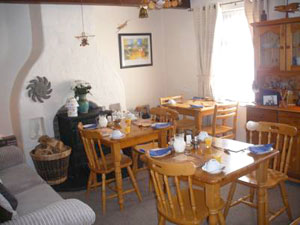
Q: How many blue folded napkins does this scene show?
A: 6